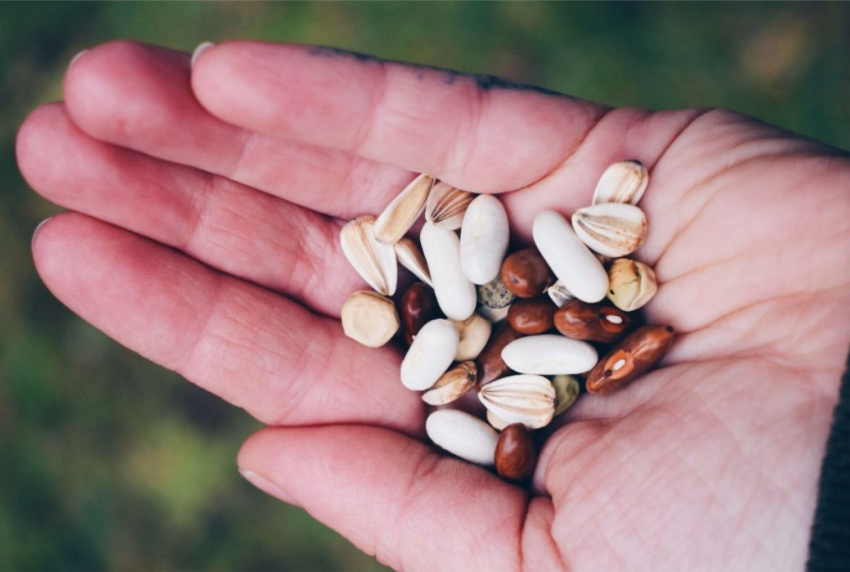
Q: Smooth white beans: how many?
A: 6